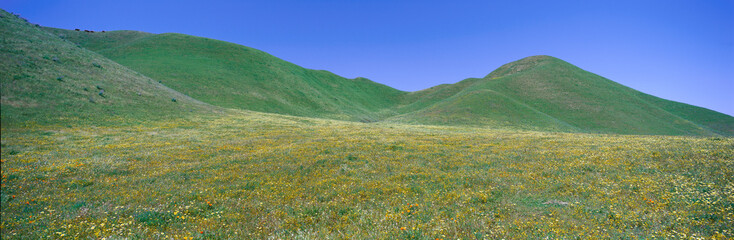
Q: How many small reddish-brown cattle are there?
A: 4